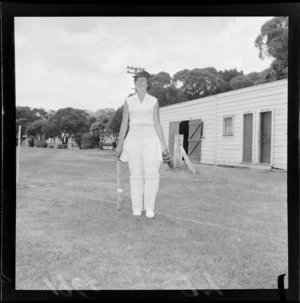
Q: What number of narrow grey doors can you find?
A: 2